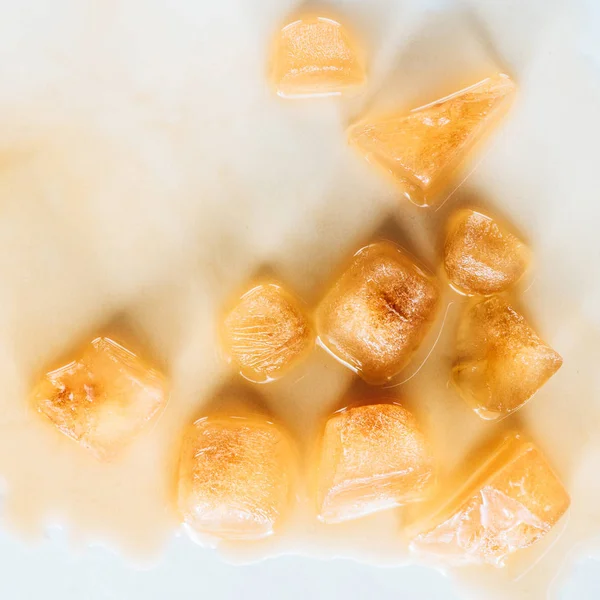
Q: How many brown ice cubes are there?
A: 10